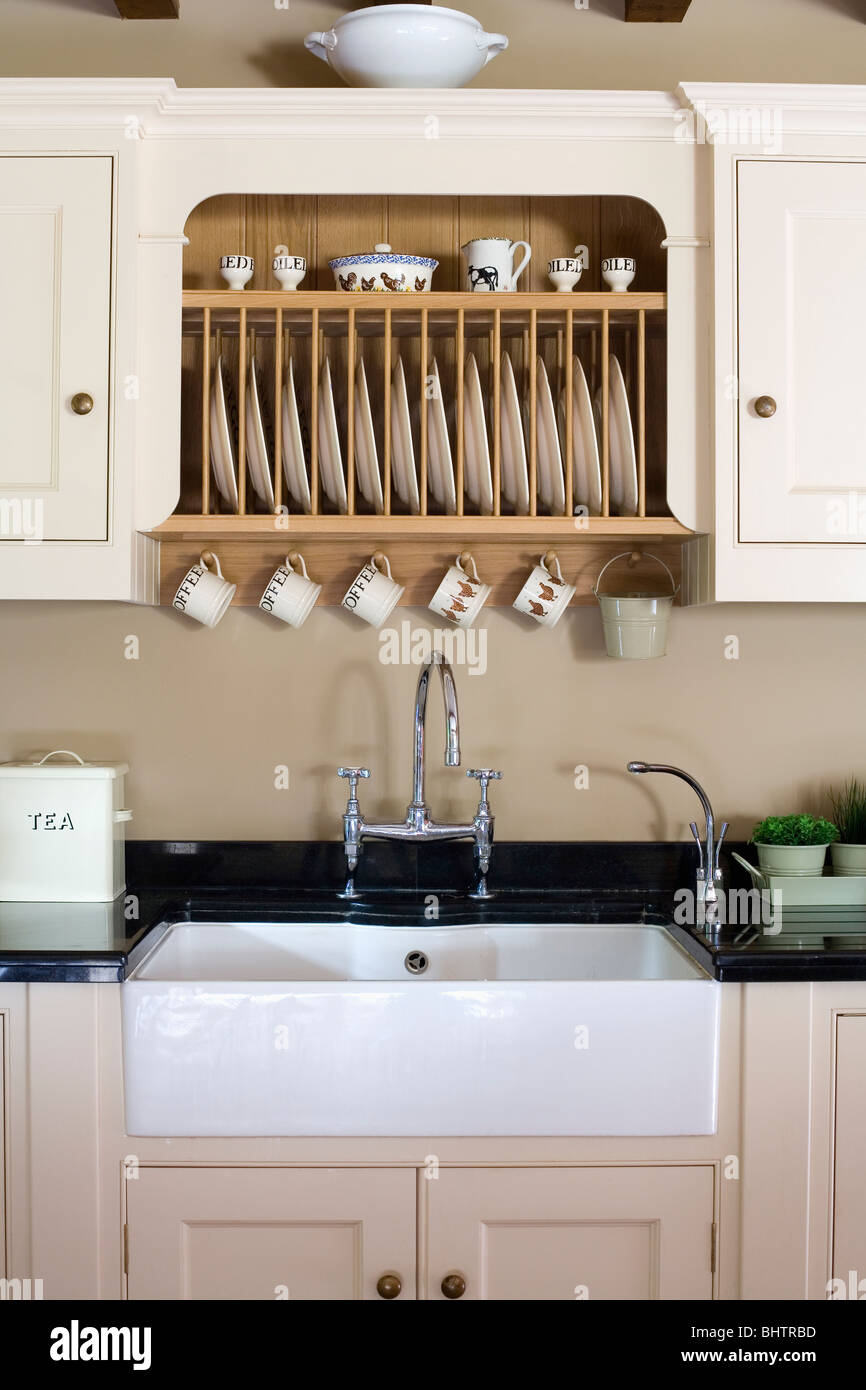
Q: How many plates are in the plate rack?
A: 12